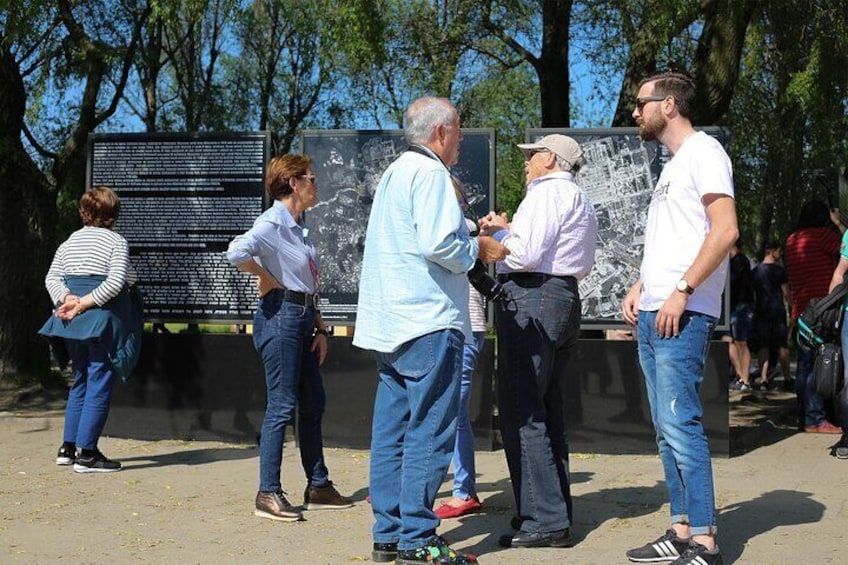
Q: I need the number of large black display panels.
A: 3